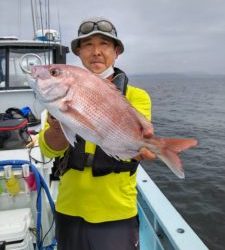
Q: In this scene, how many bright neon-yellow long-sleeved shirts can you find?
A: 1